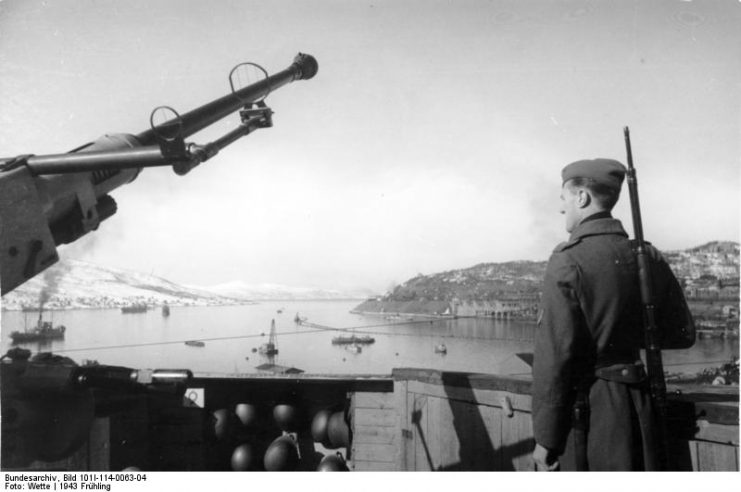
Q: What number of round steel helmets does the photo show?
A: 8